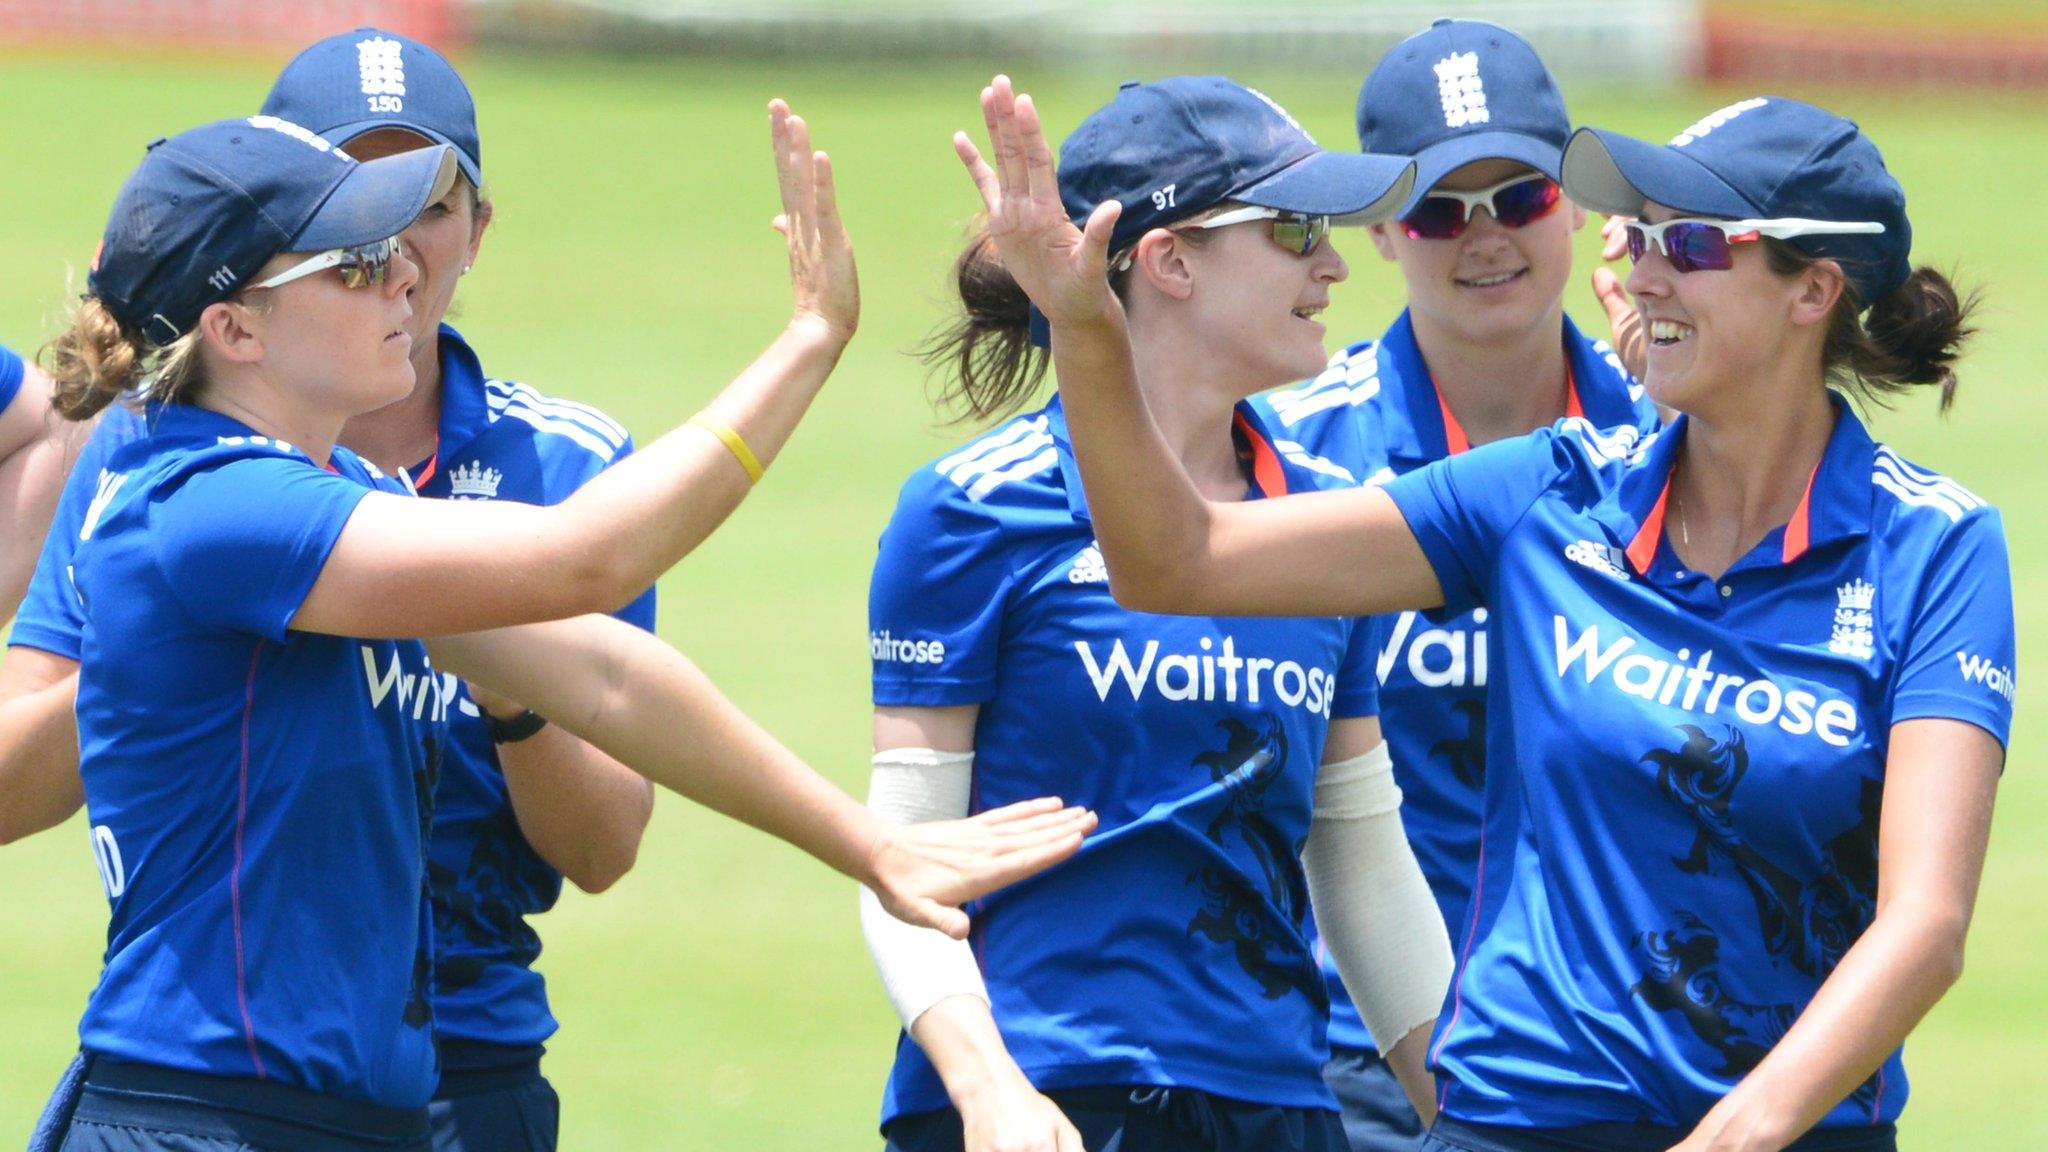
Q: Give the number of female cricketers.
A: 5